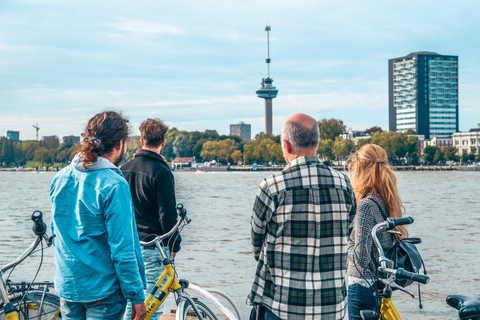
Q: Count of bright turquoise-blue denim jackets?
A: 1